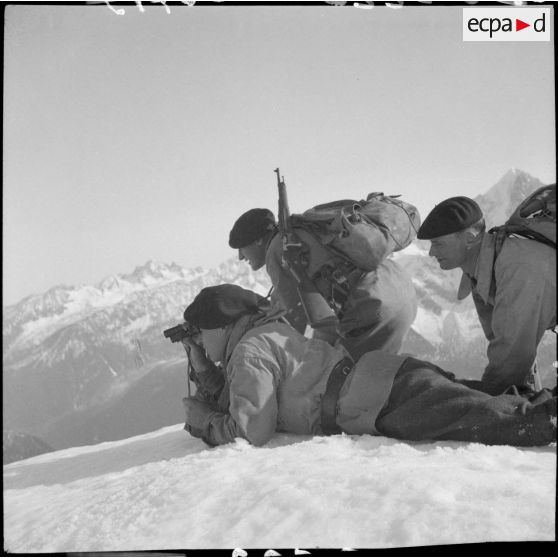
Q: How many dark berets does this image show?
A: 3